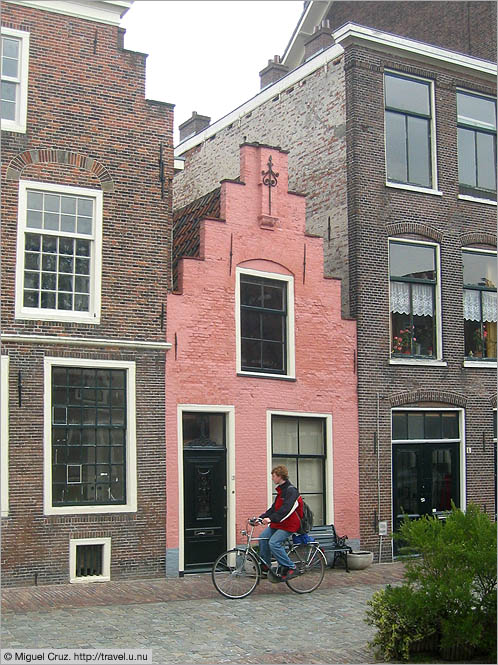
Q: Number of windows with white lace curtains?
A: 2